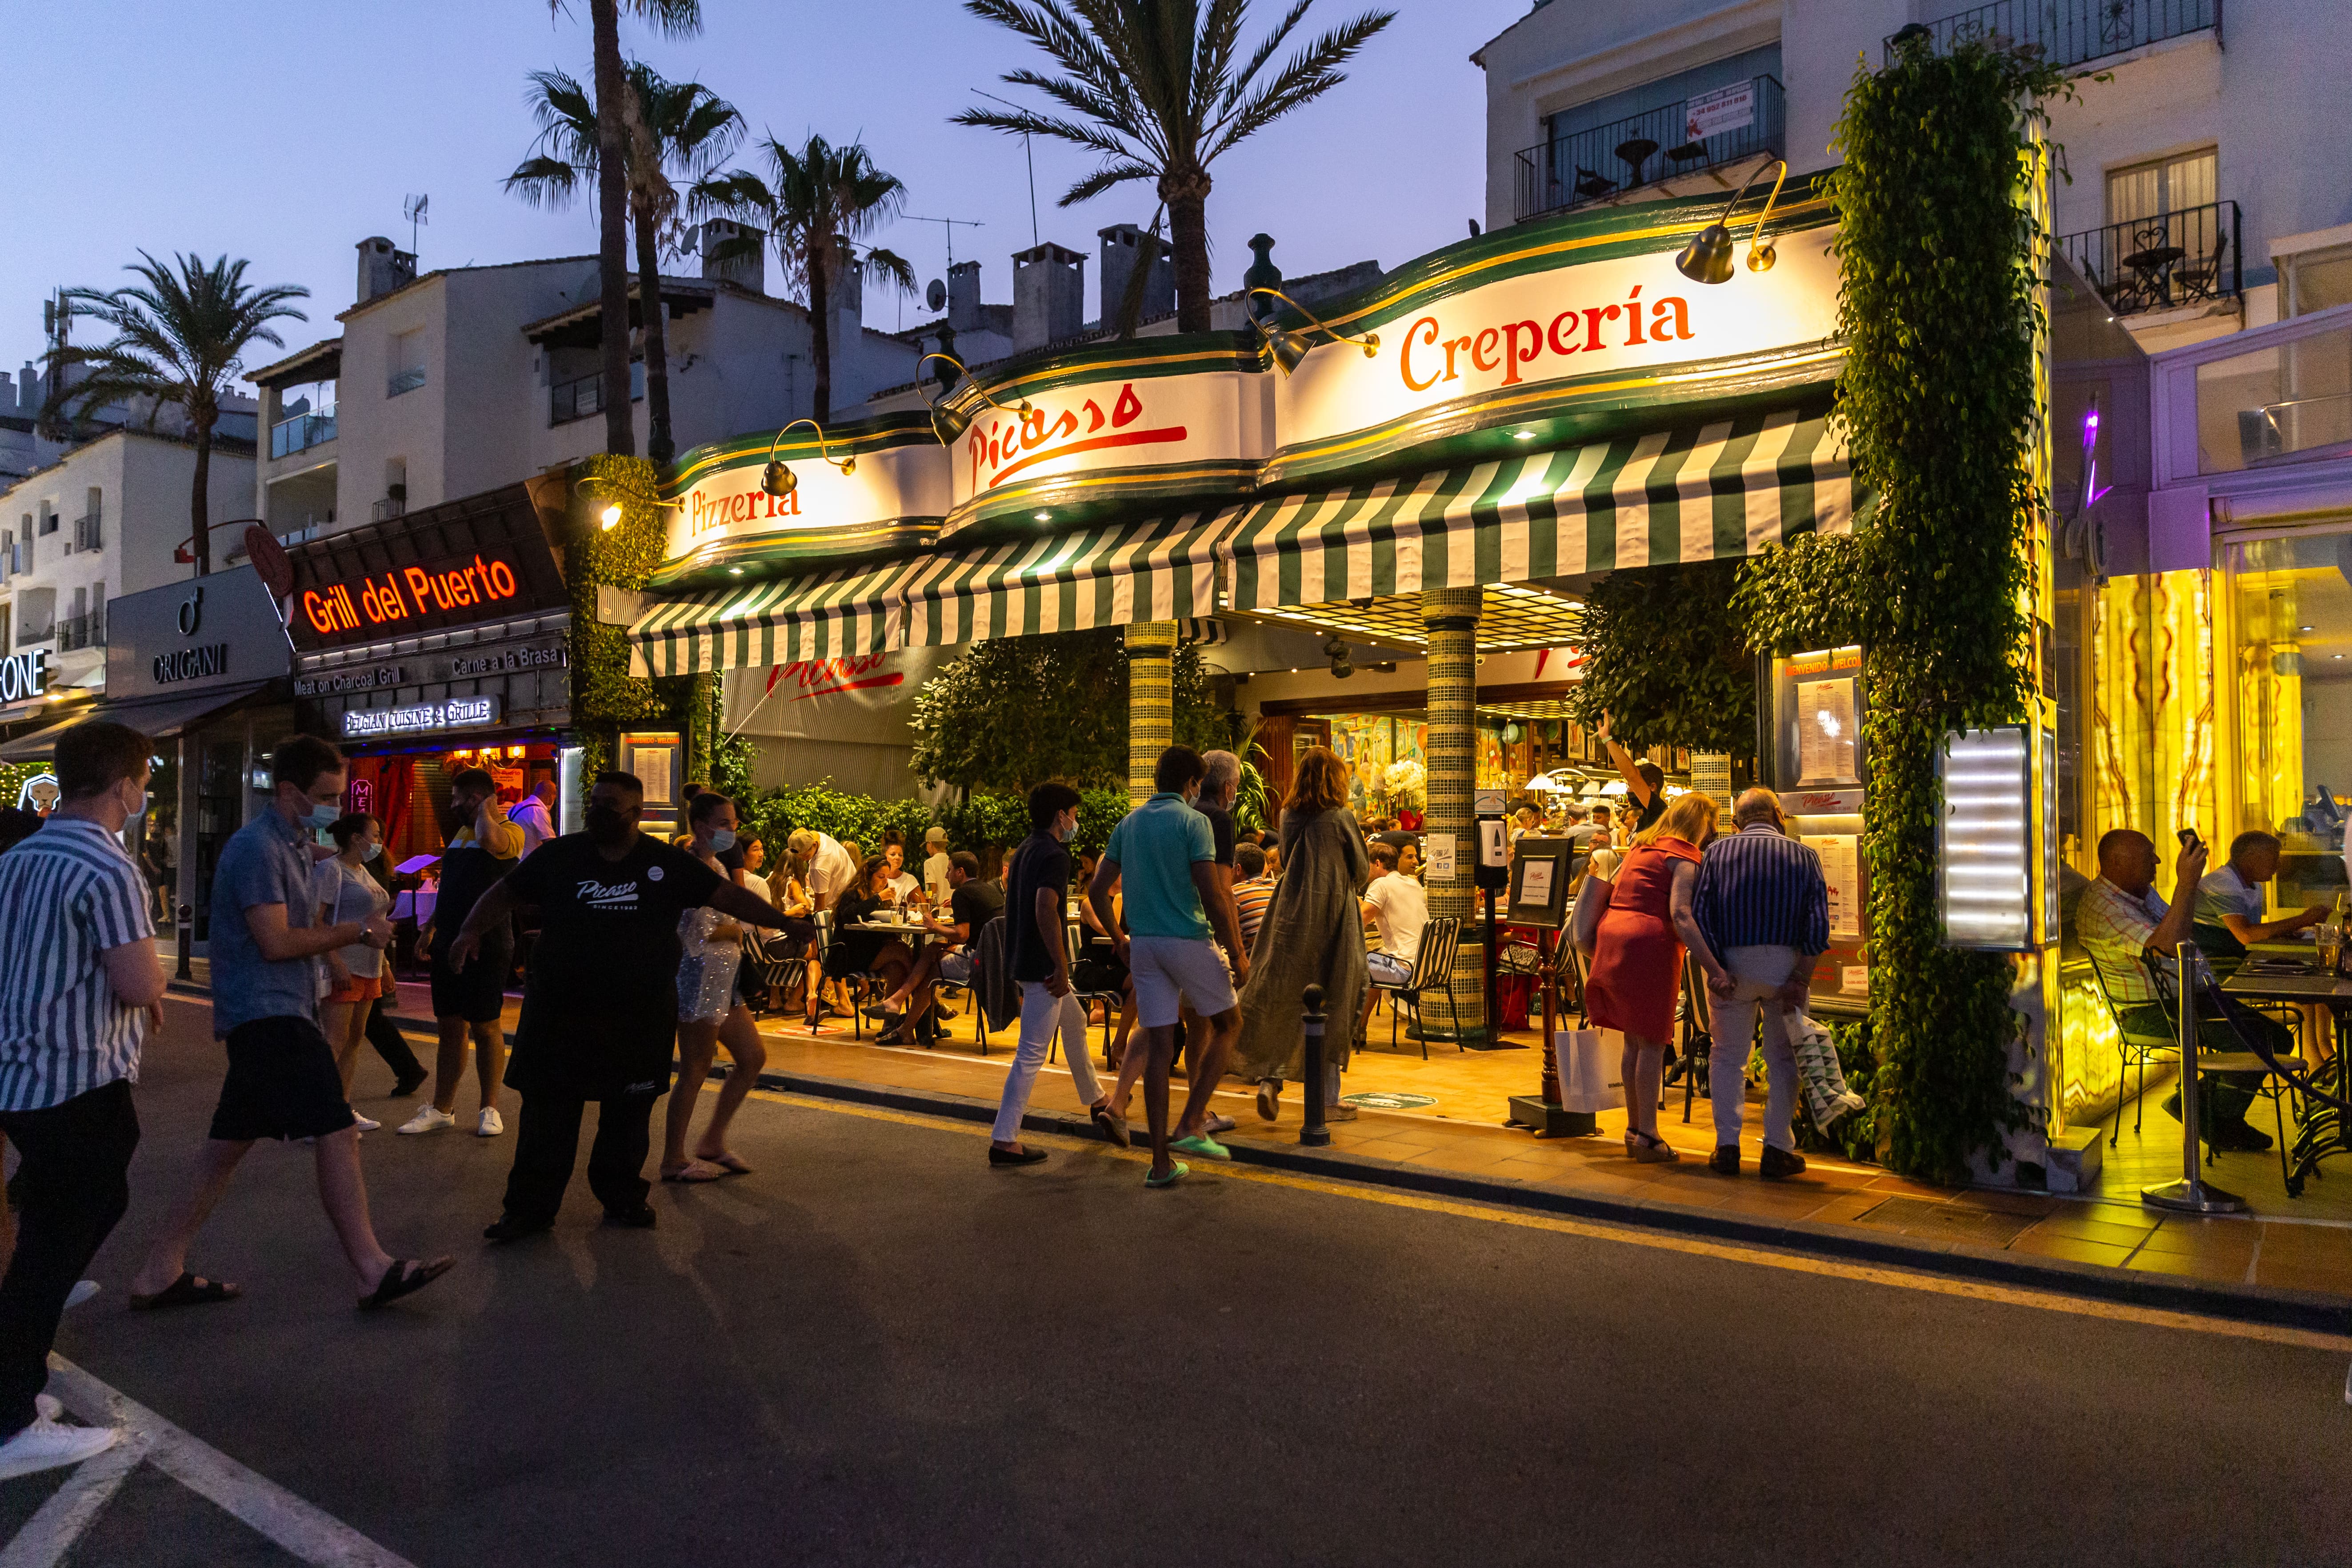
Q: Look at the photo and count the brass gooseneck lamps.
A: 5